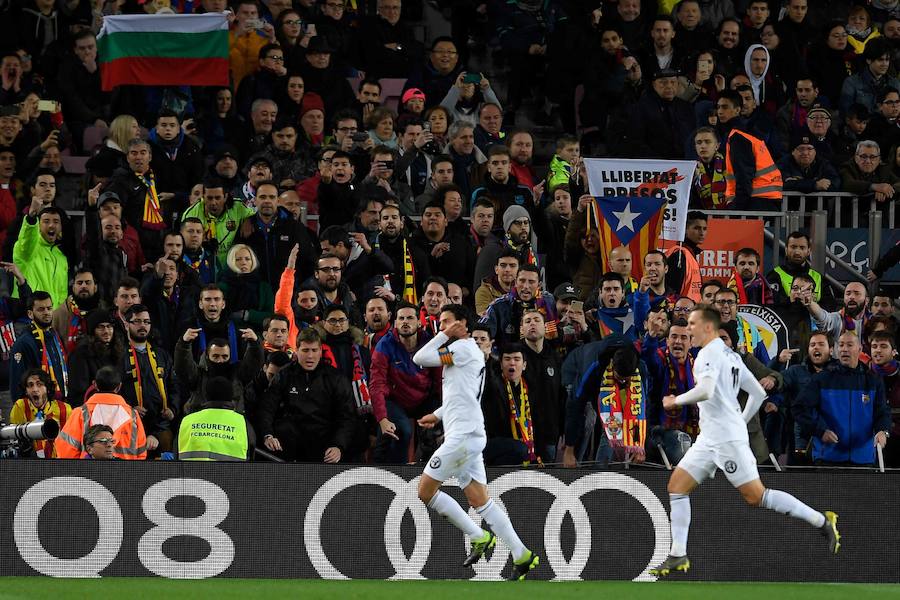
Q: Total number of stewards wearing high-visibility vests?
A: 5